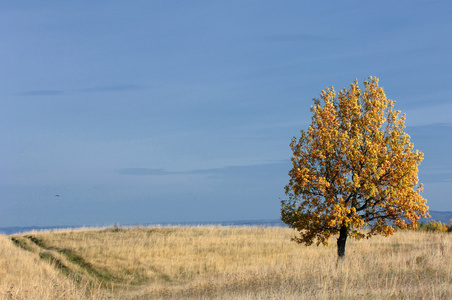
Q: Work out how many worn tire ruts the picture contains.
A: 2